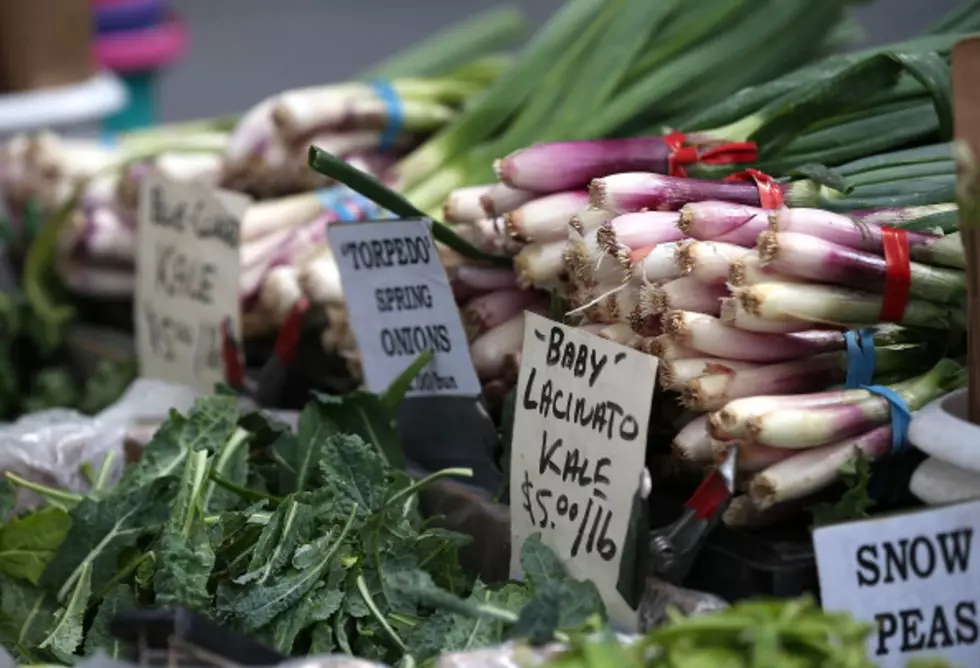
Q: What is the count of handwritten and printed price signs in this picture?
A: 4